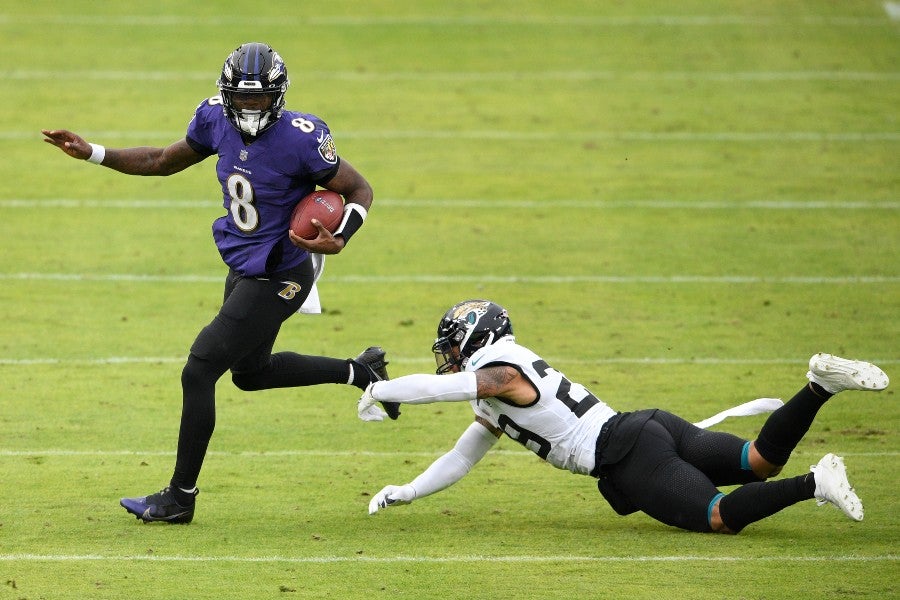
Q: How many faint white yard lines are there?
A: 8